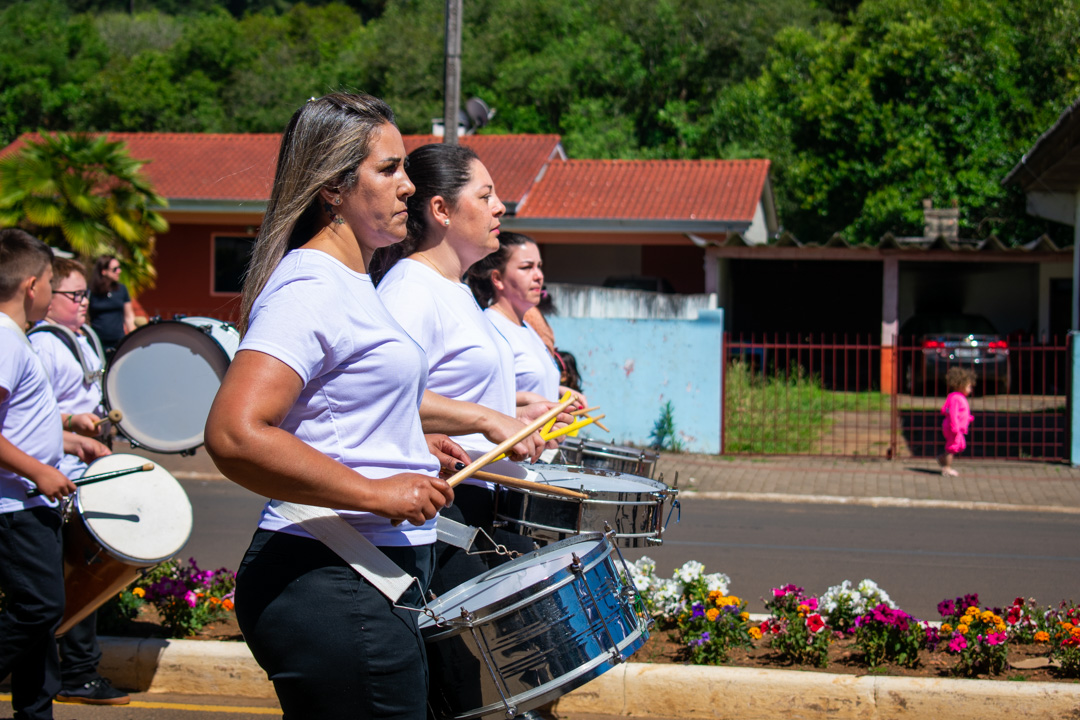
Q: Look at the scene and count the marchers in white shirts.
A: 5